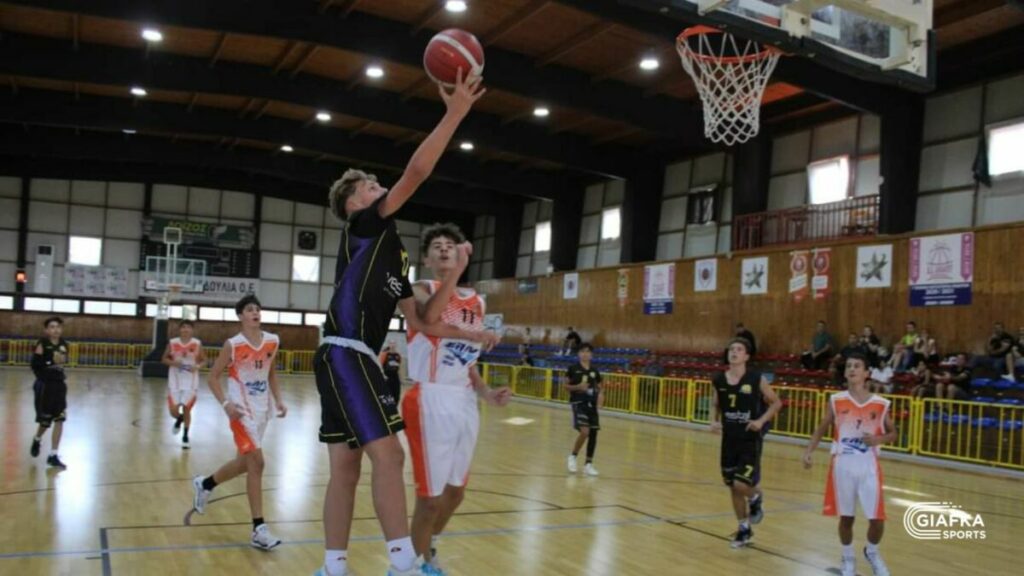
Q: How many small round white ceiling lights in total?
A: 9